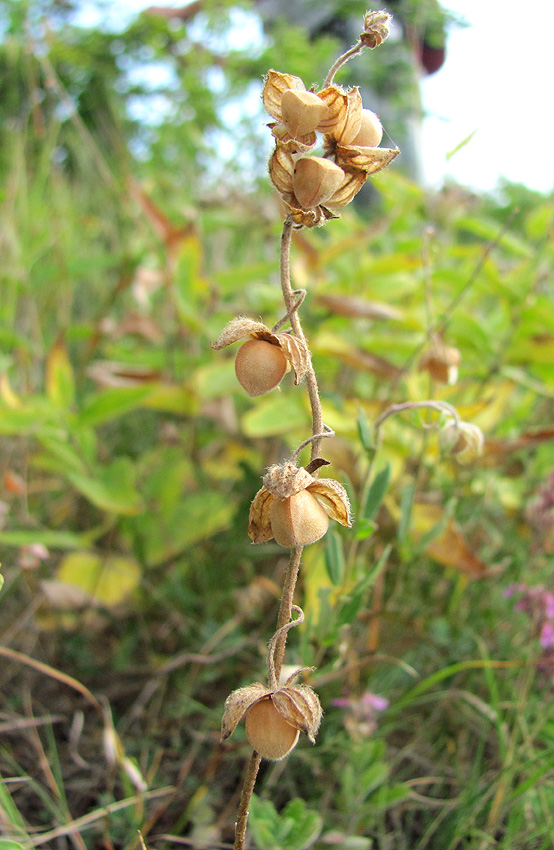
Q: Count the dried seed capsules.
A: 6